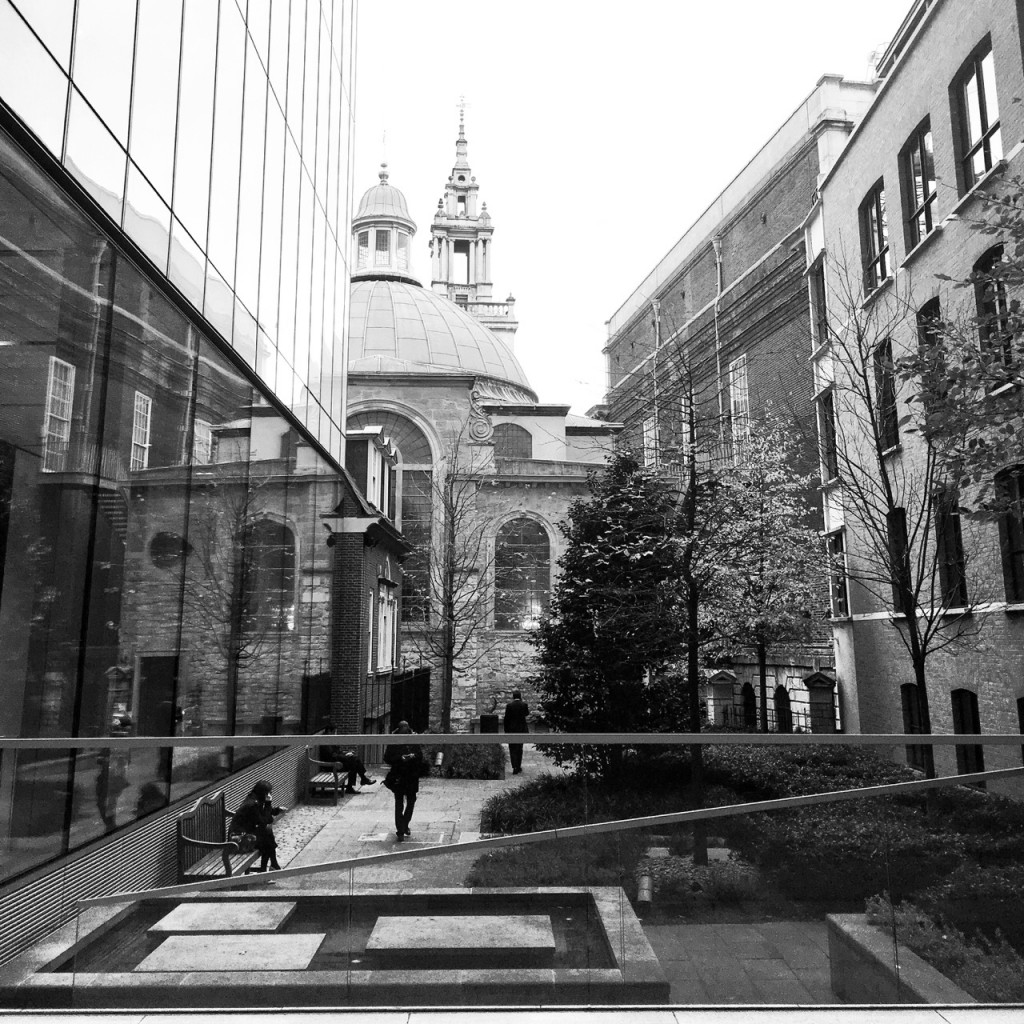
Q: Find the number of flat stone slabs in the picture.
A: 3